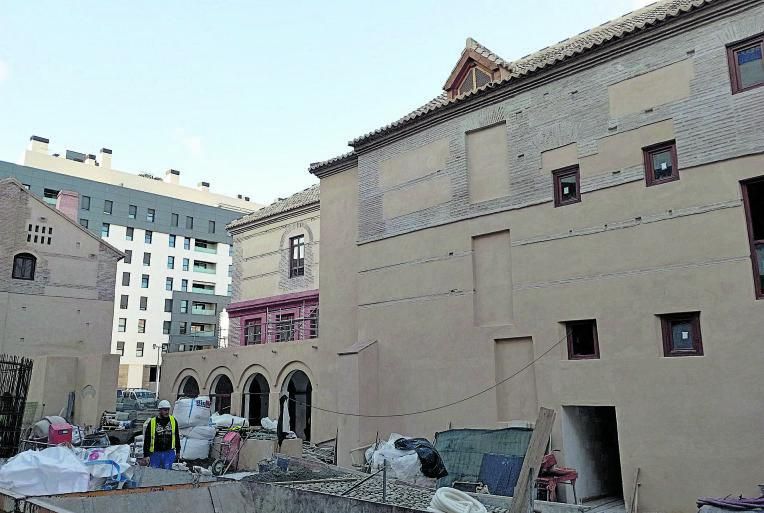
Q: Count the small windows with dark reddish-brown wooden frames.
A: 5